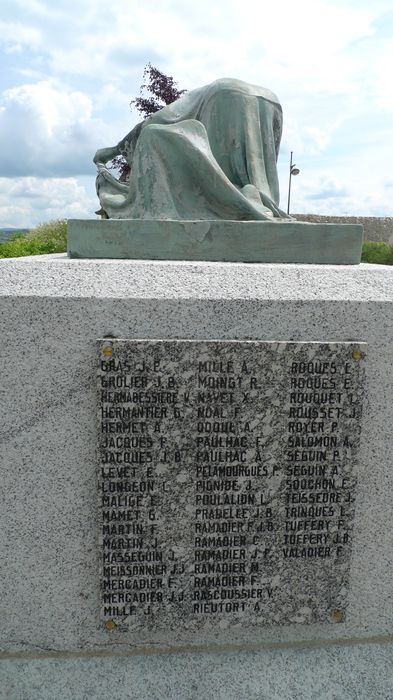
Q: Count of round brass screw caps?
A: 4